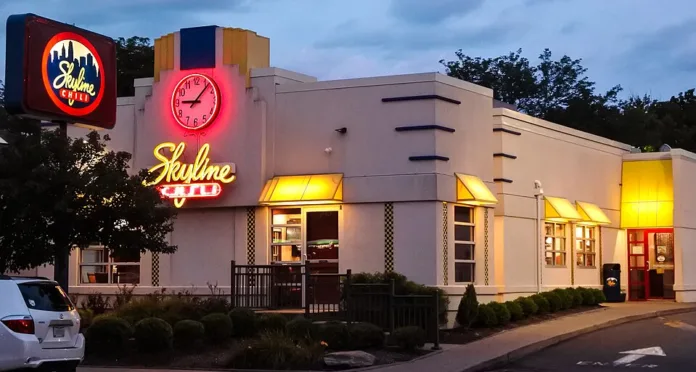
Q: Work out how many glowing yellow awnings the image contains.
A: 5